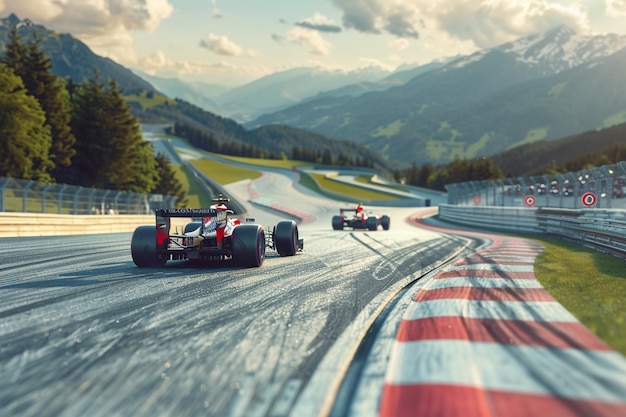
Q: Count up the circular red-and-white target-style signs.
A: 3